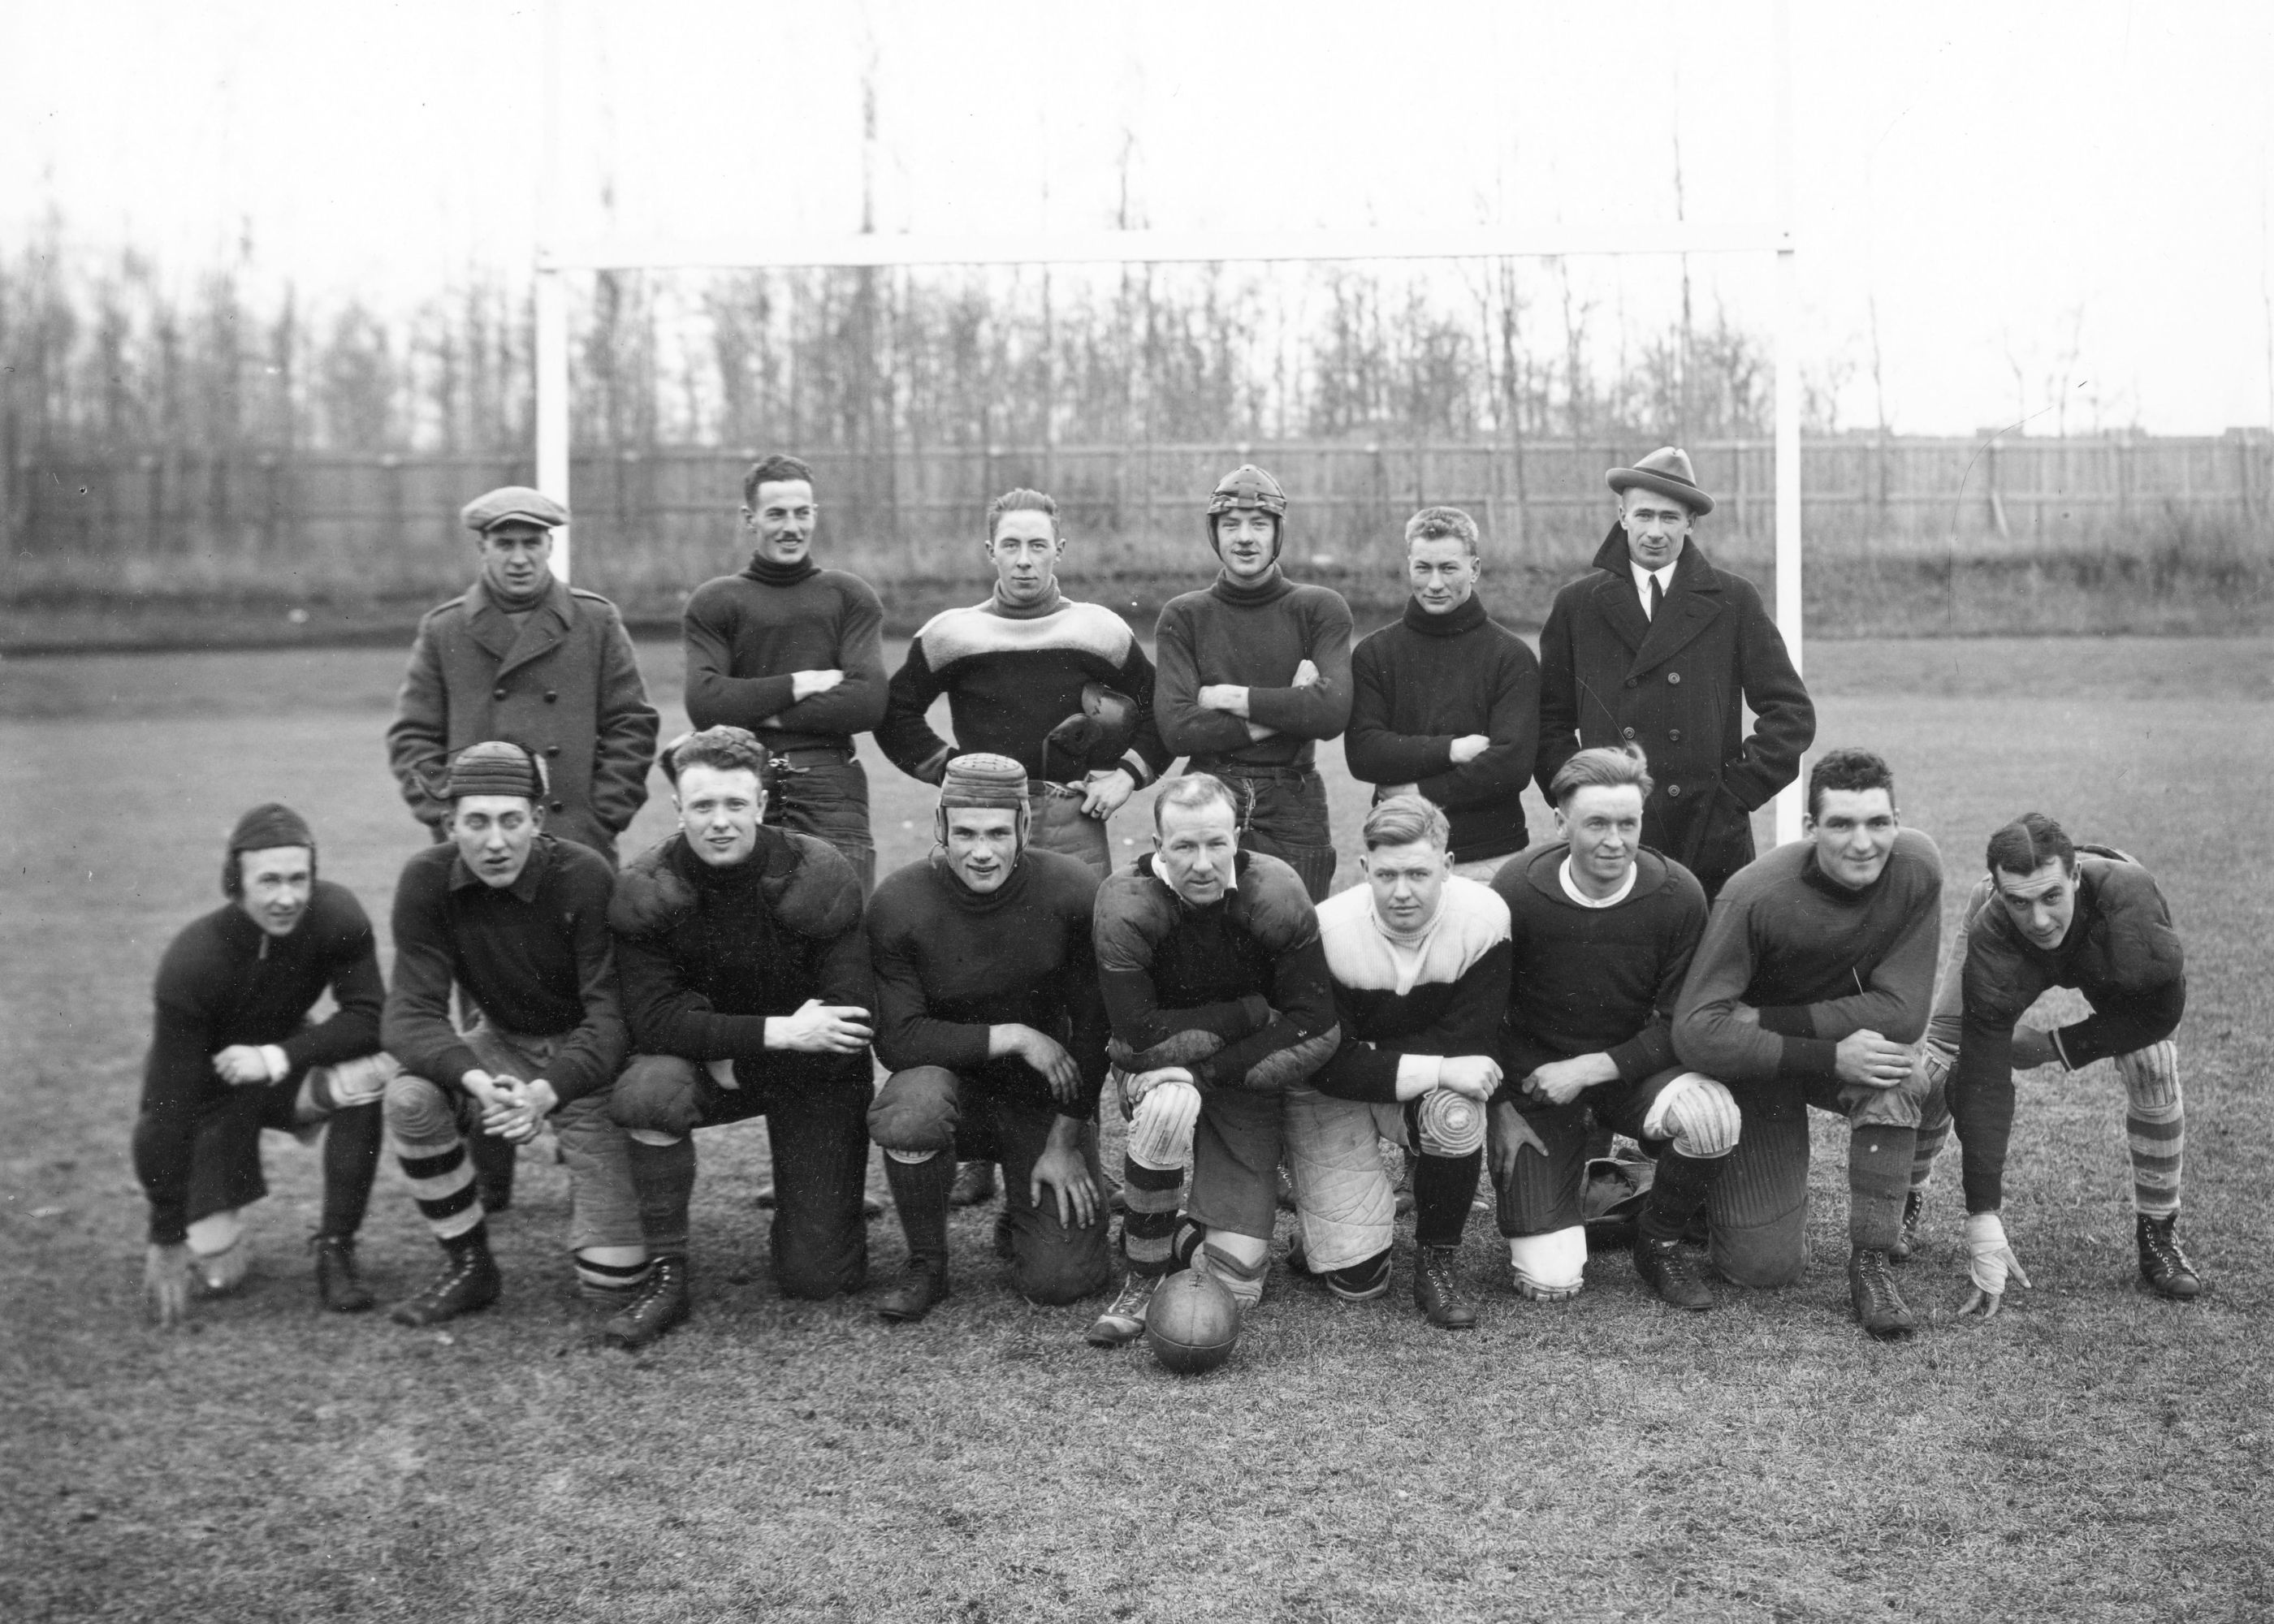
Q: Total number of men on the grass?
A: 15